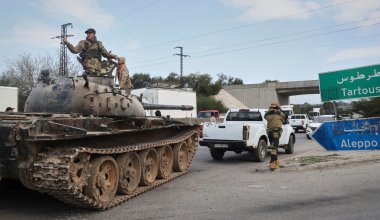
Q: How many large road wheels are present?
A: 5